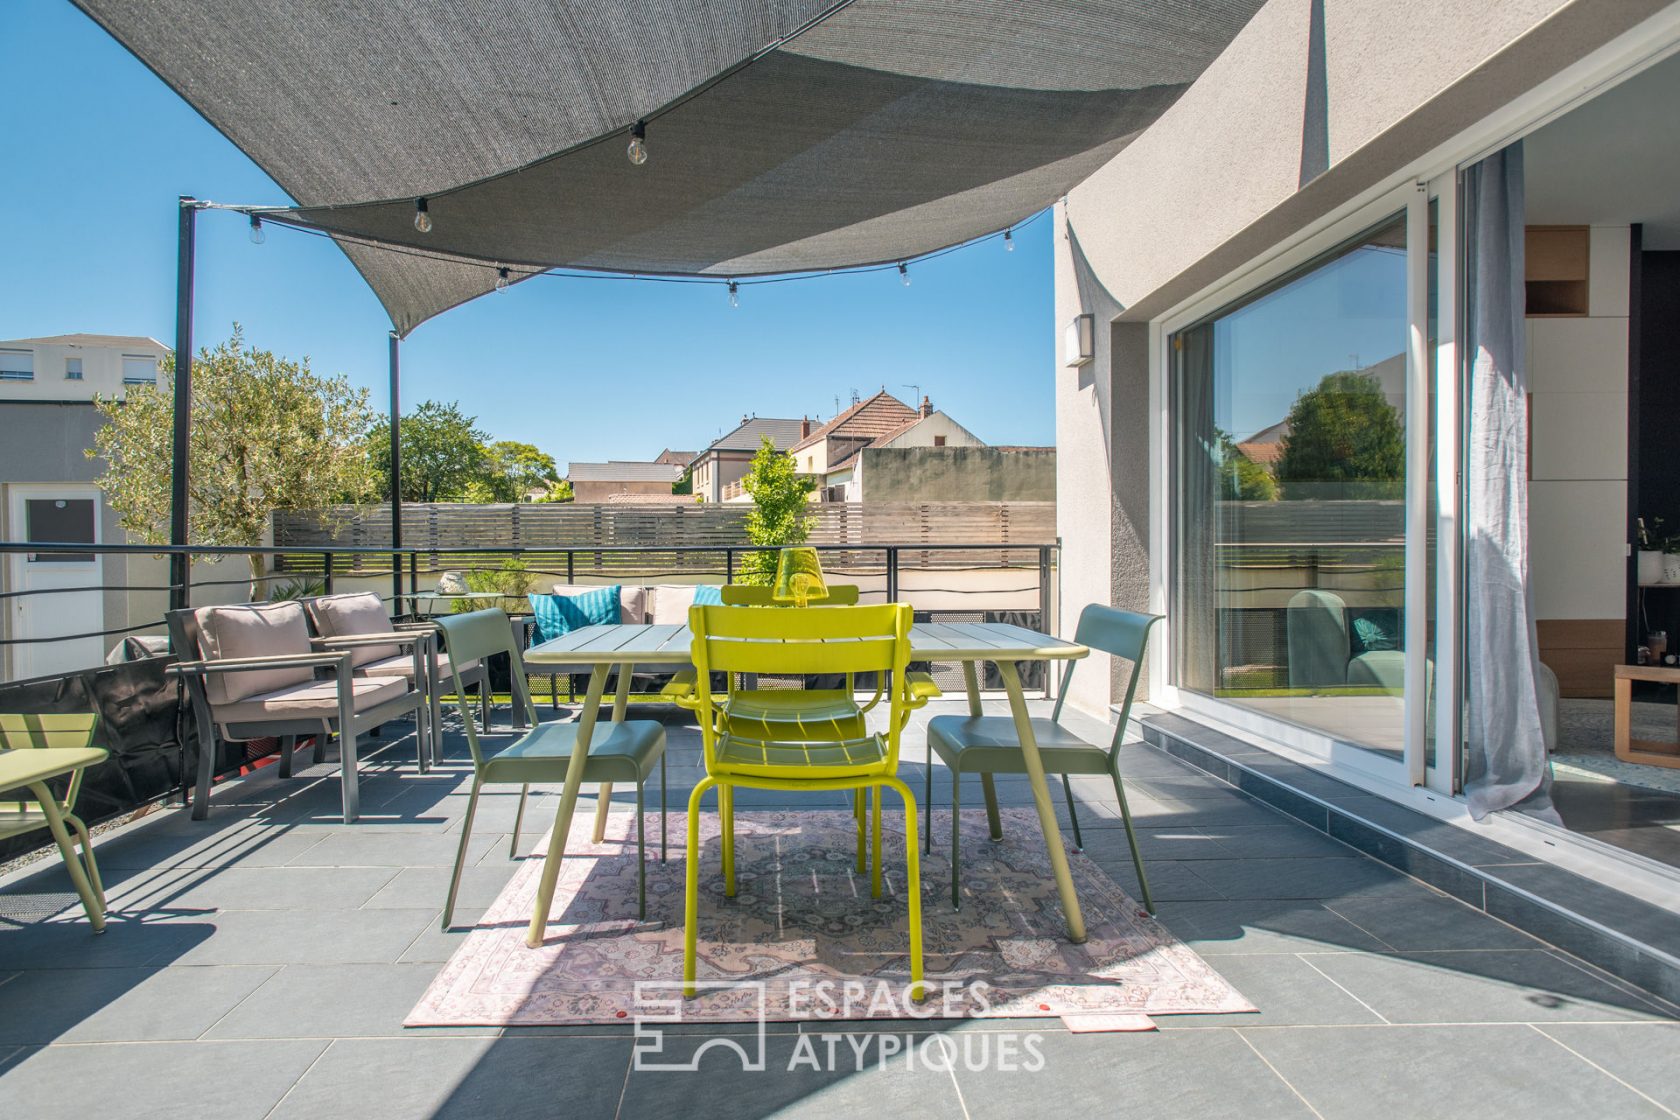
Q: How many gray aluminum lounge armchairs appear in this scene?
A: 2